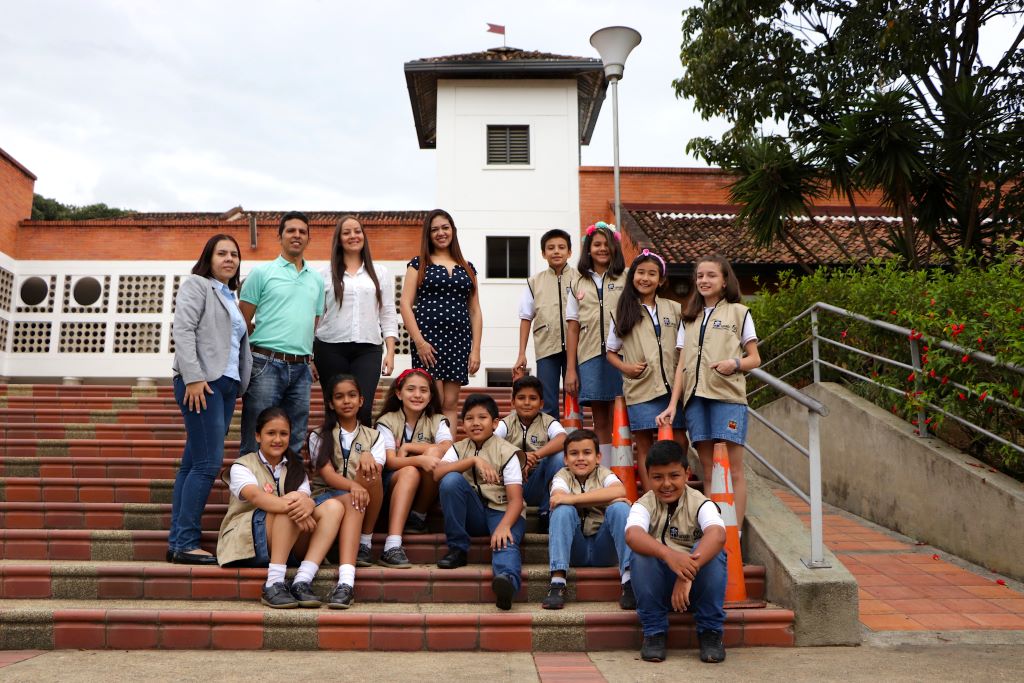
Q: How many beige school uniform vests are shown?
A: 11